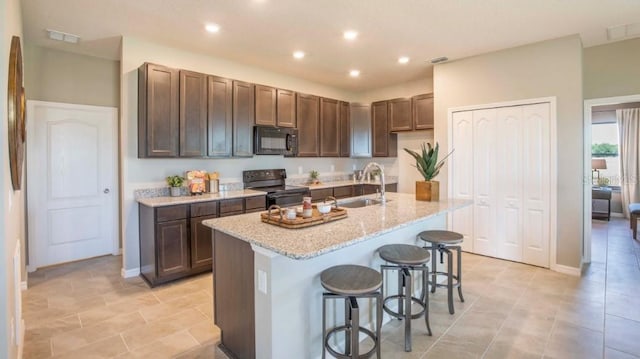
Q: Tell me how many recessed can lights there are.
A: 5